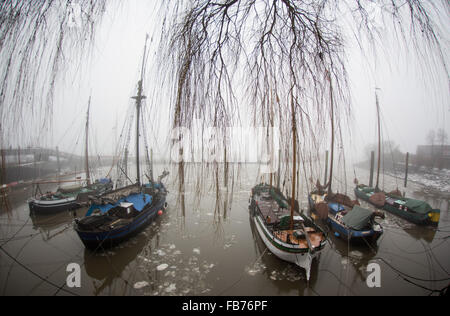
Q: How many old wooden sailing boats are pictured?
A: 5